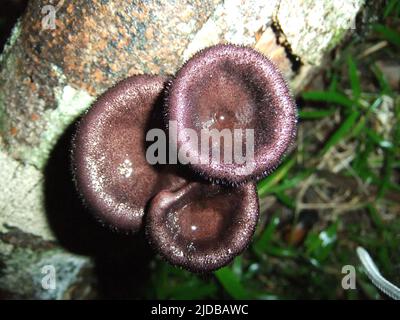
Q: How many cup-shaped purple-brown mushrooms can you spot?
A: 3